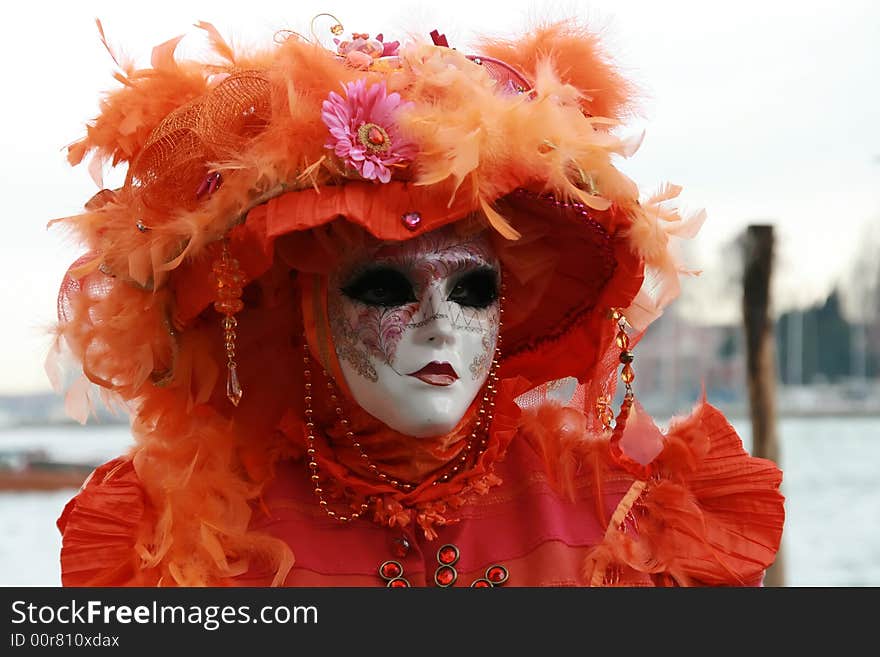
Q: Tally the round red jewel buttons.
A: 6